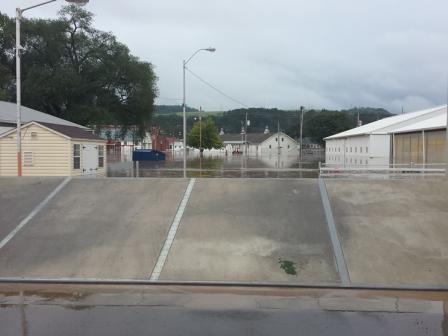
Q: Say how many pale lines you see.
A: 3